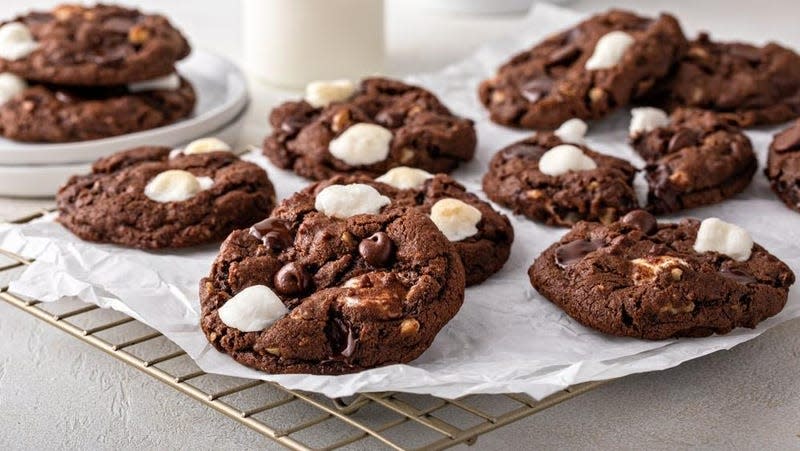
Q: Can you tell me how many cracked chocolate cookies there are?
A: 1